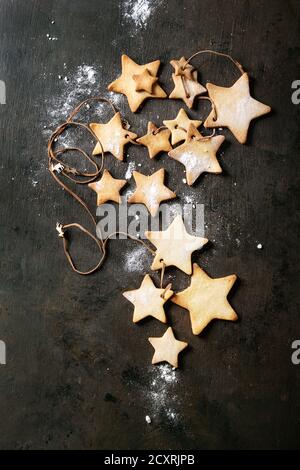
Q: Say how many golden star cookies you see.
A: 15